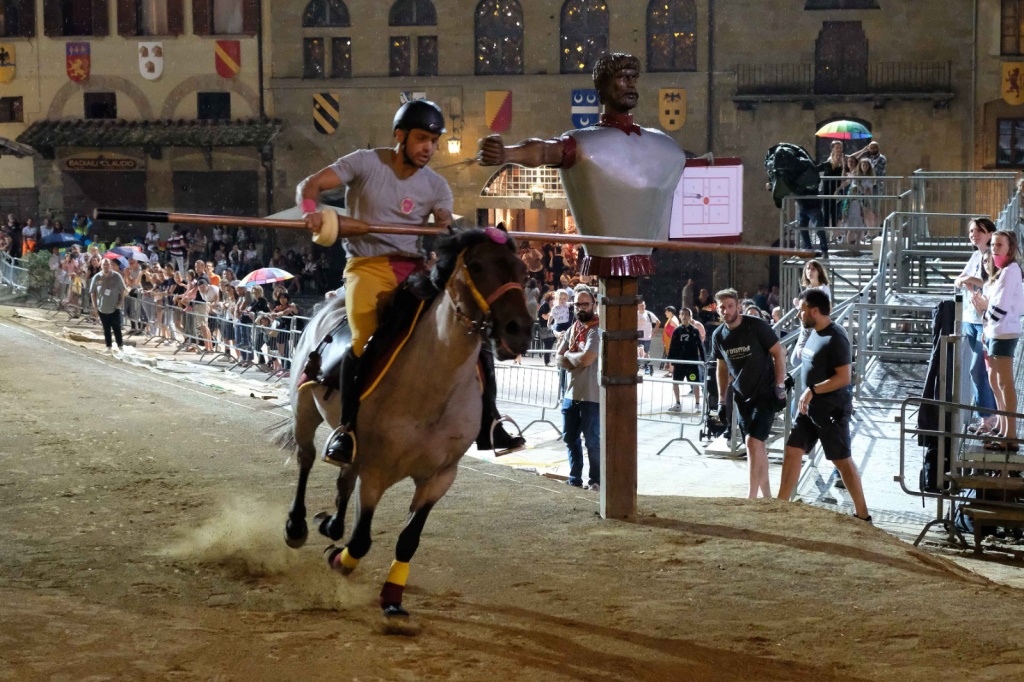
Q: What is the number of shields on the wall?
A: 10